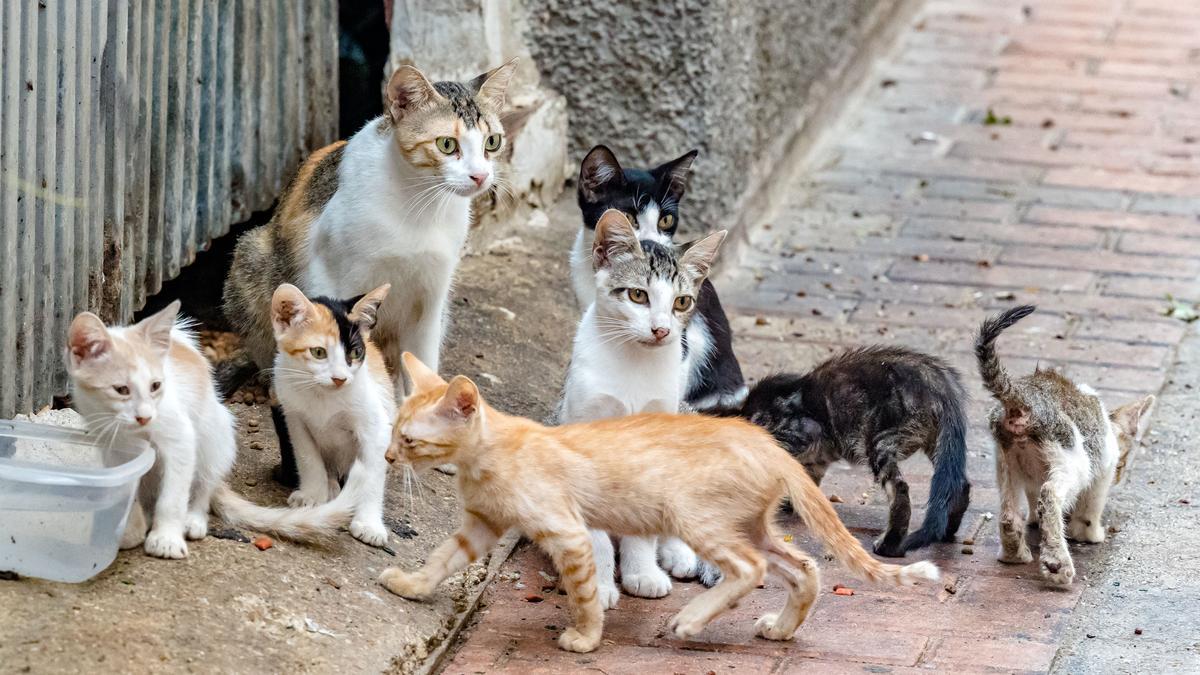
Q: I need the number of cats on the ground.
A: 8